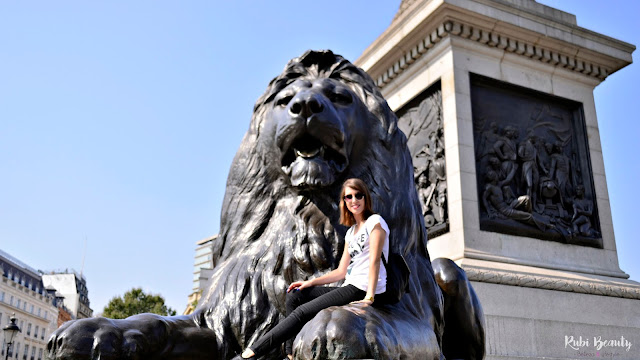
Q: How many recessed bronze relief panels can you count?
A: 2